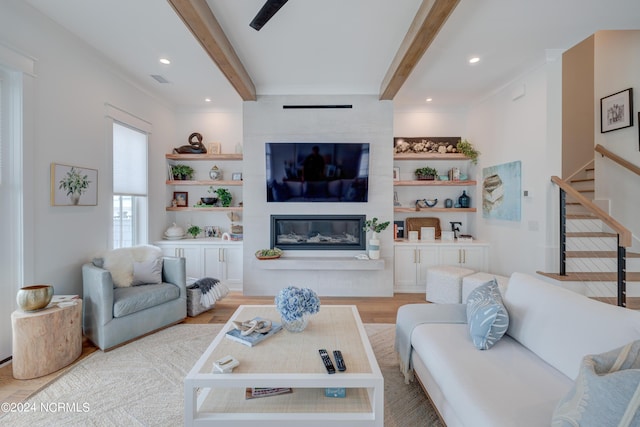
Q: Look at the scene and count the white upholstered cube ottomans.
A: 2